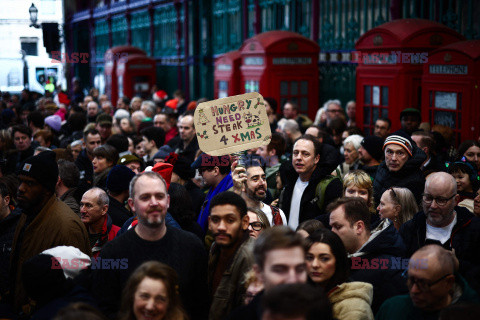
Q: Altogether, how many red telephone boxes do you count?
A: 6